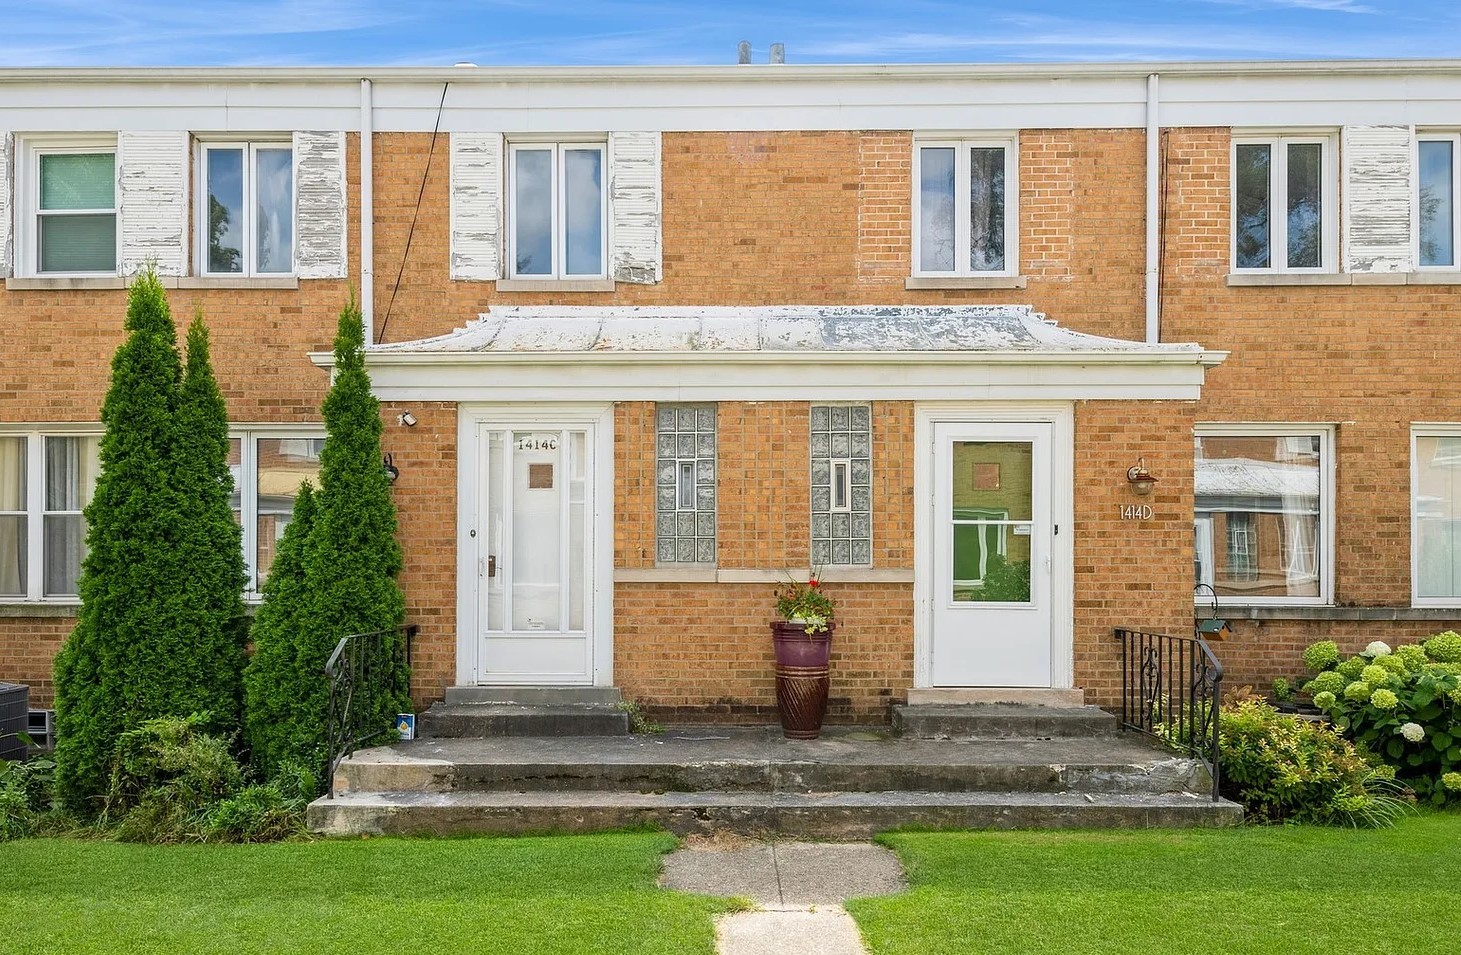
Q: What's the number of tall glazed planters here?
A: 1